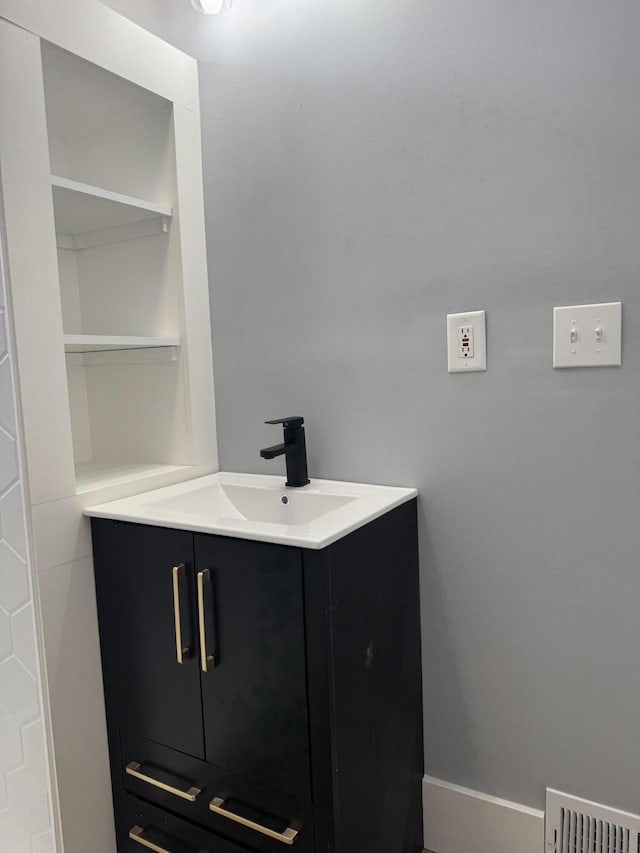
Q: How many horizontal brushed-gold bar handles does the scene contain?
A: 3